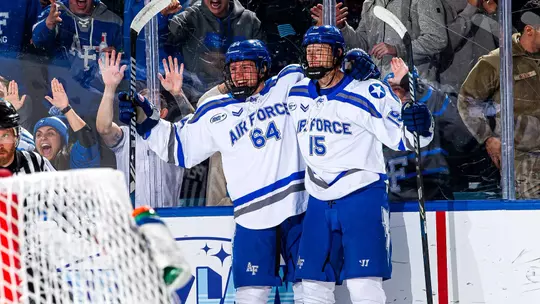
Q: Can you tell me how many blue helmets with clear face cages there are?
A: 2